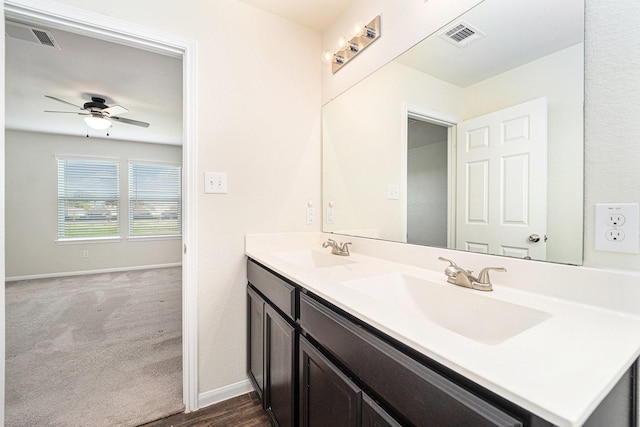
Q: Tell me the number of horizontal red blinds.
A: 0